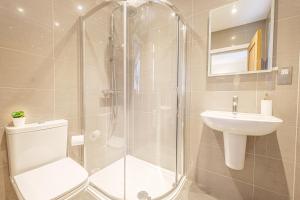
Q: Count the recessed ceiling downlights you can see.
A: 1